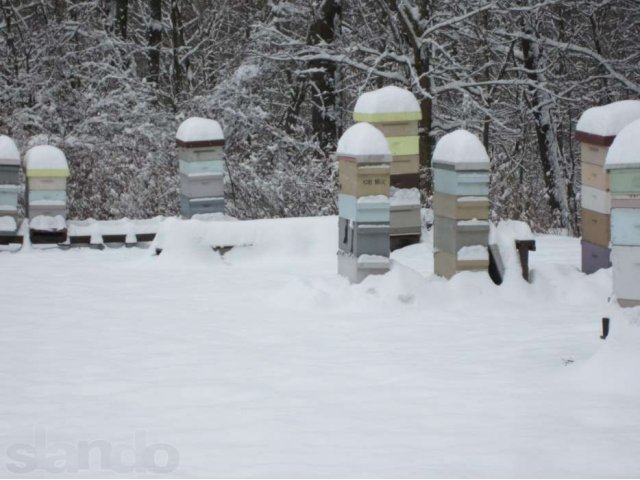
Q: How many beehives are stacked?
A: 8